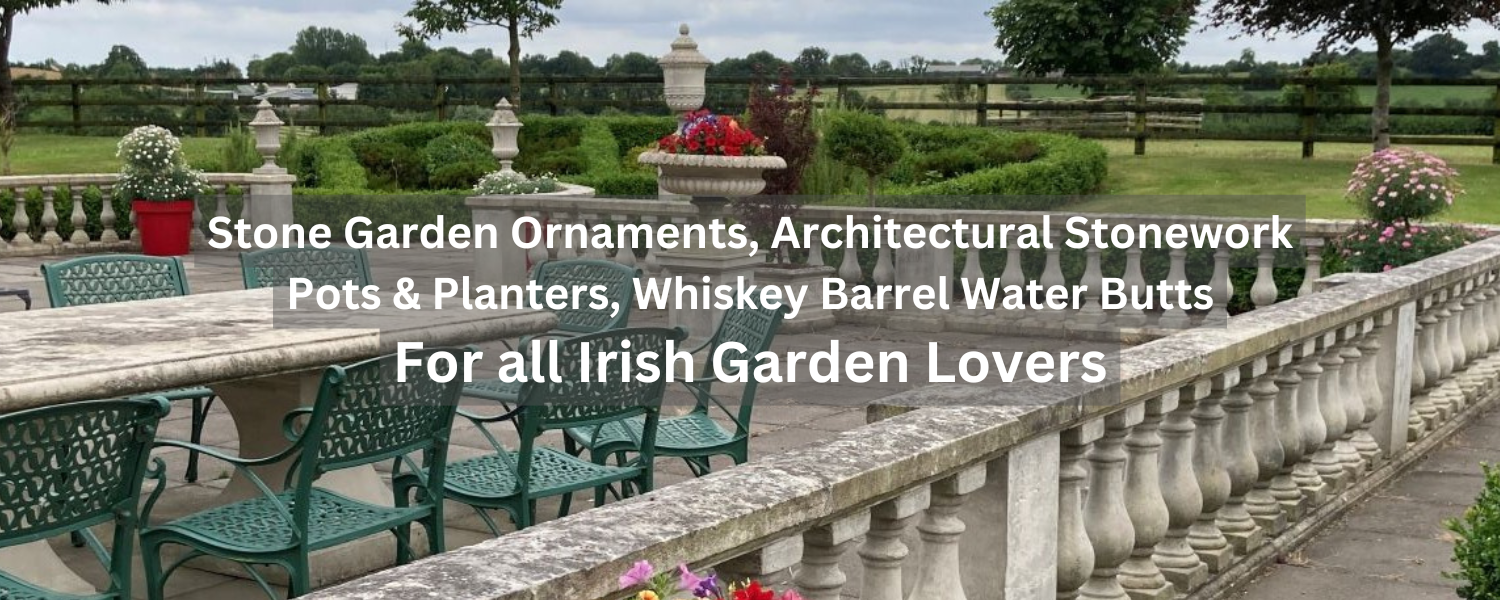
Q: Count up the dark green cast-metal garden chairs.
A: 7